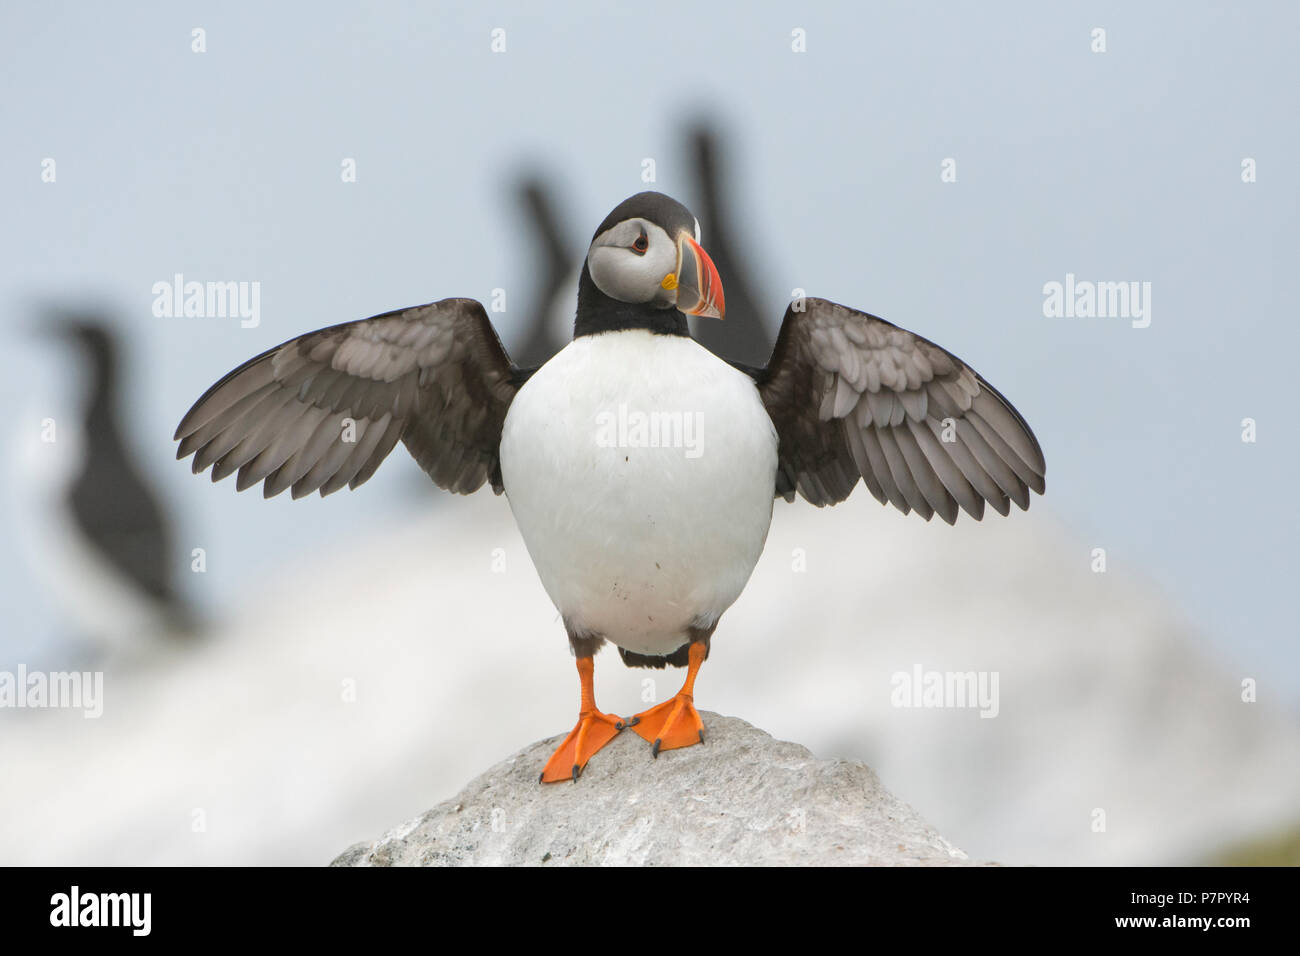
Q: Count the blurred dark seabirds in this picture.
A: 3